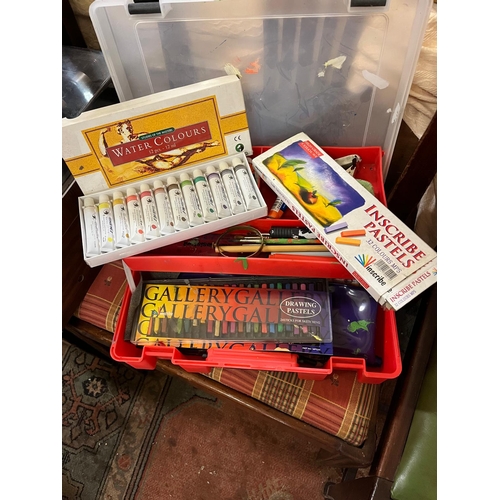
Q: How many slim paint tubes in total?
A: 12